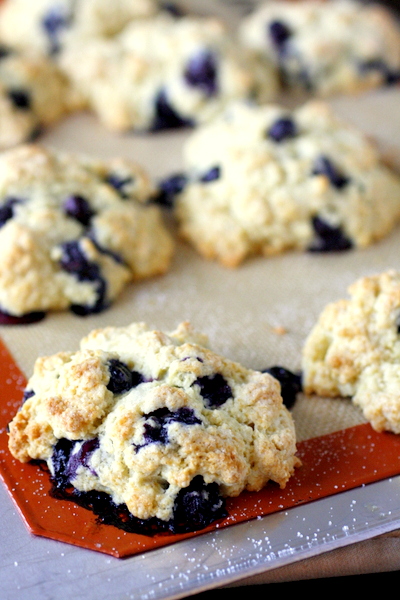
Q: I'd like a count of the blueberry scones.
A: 8